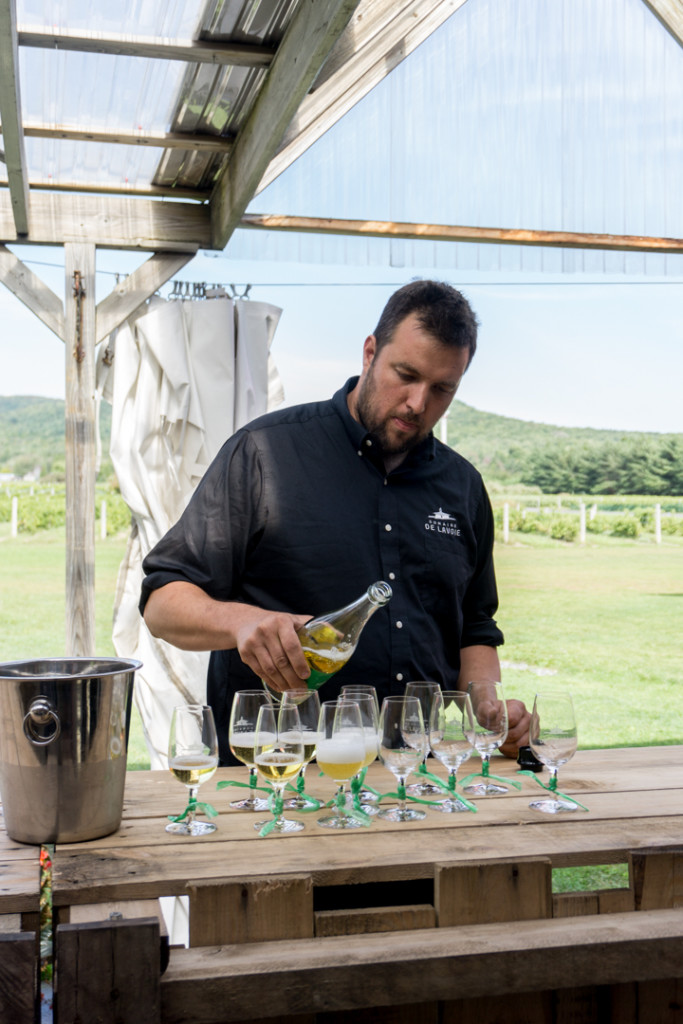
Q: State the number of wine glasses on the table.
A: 12